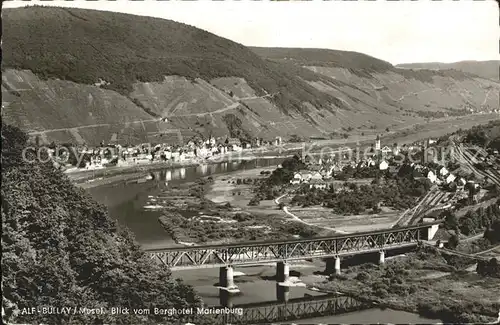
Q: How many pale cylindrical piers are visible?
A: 4